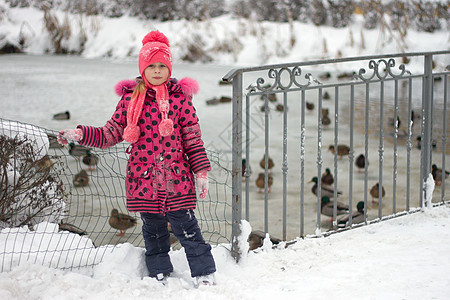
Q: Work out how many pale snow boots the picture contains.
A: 2